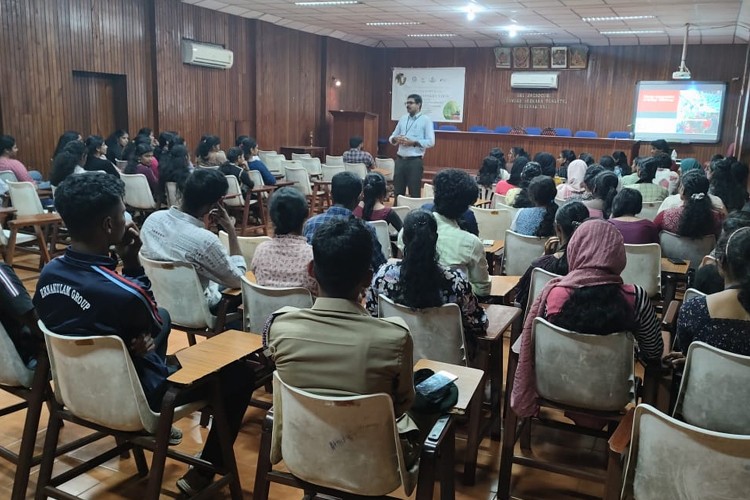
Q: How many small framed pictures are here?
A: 5